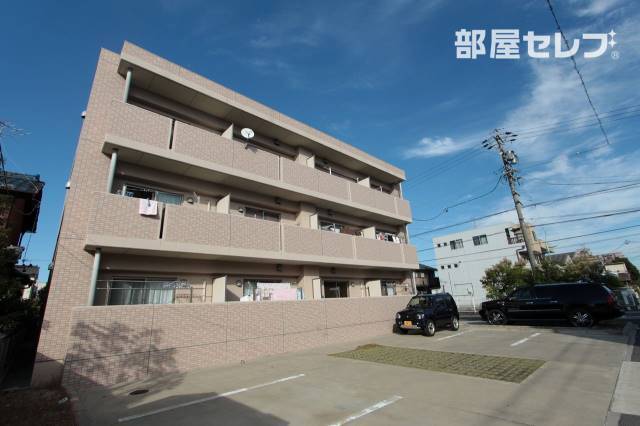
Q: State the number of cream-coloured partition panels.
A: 9